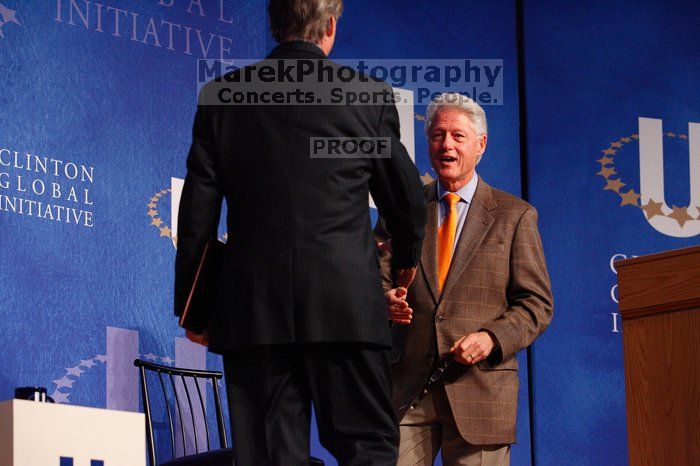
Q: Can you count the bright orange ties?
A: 1